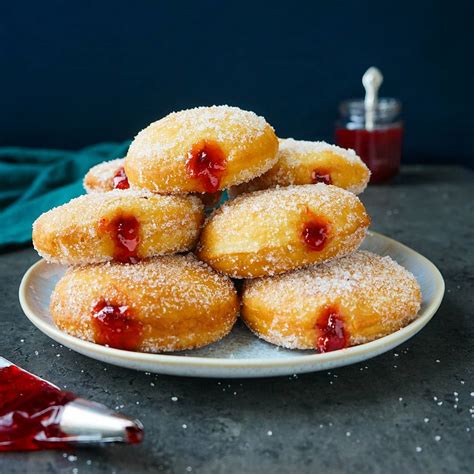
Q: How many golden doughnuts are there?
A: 7